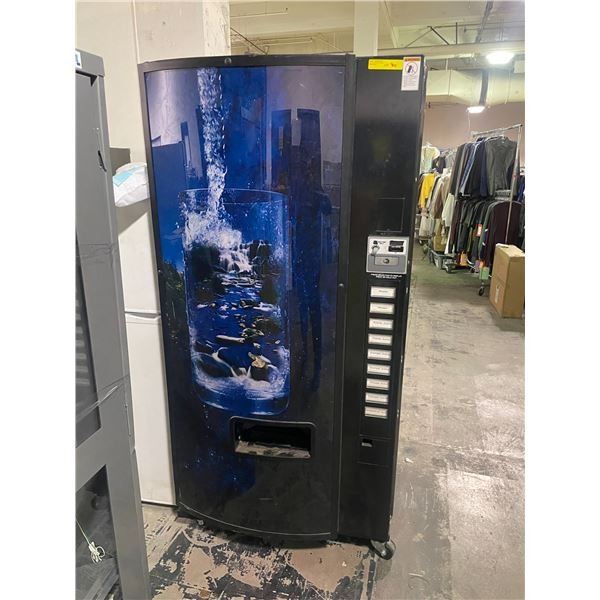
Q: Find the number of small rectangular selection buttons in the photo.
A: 9